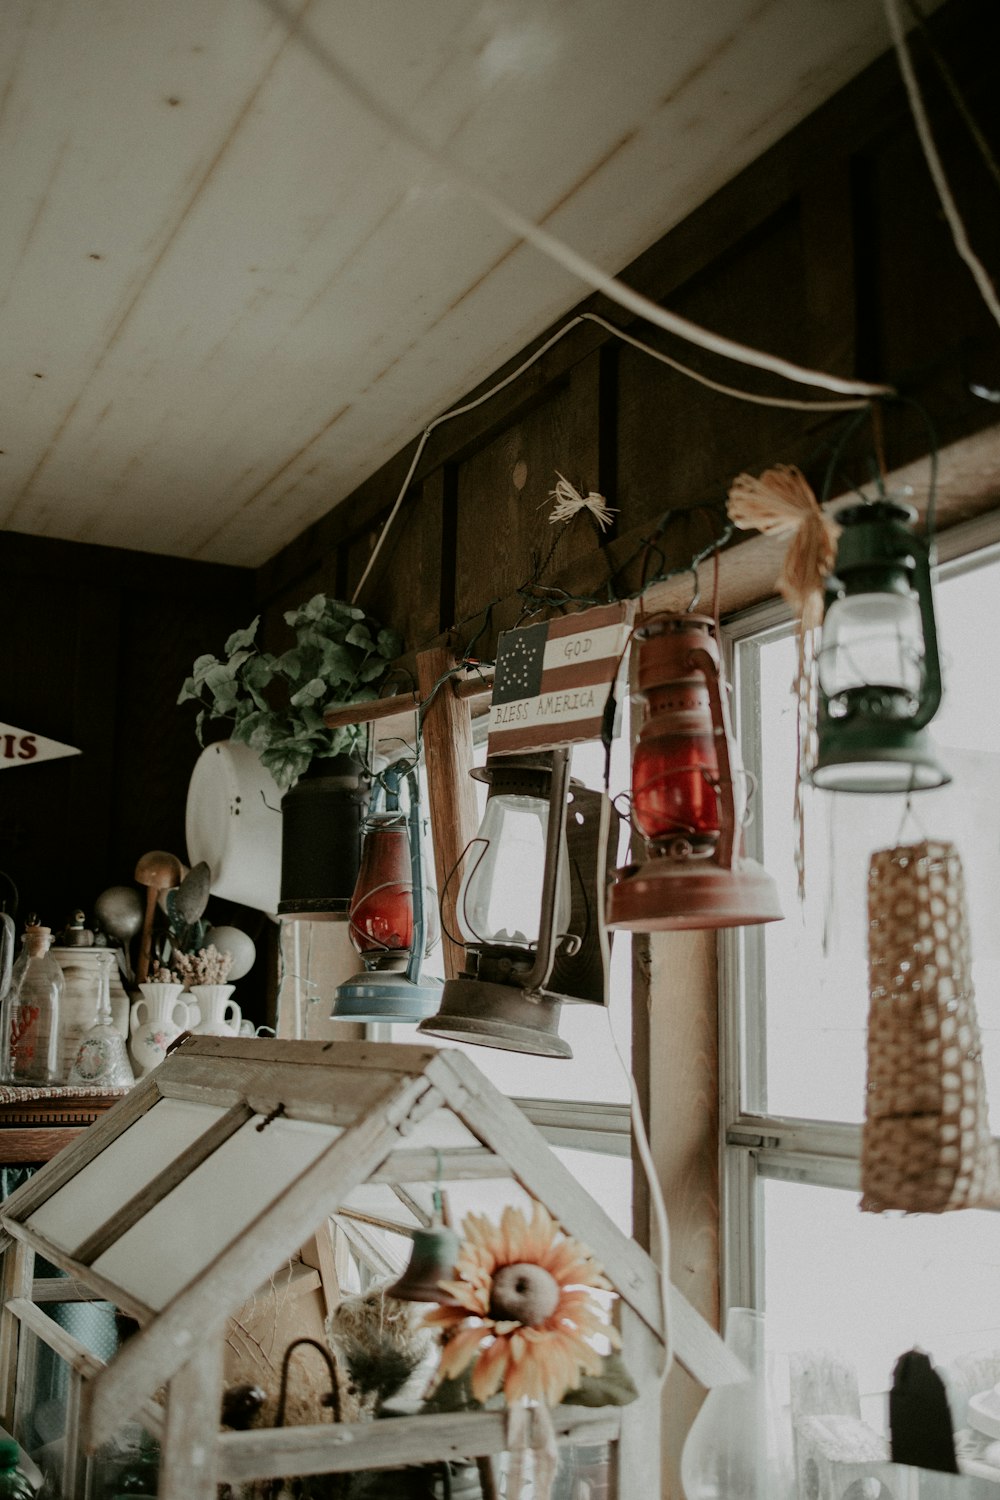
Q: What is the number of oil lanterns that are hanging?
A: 4